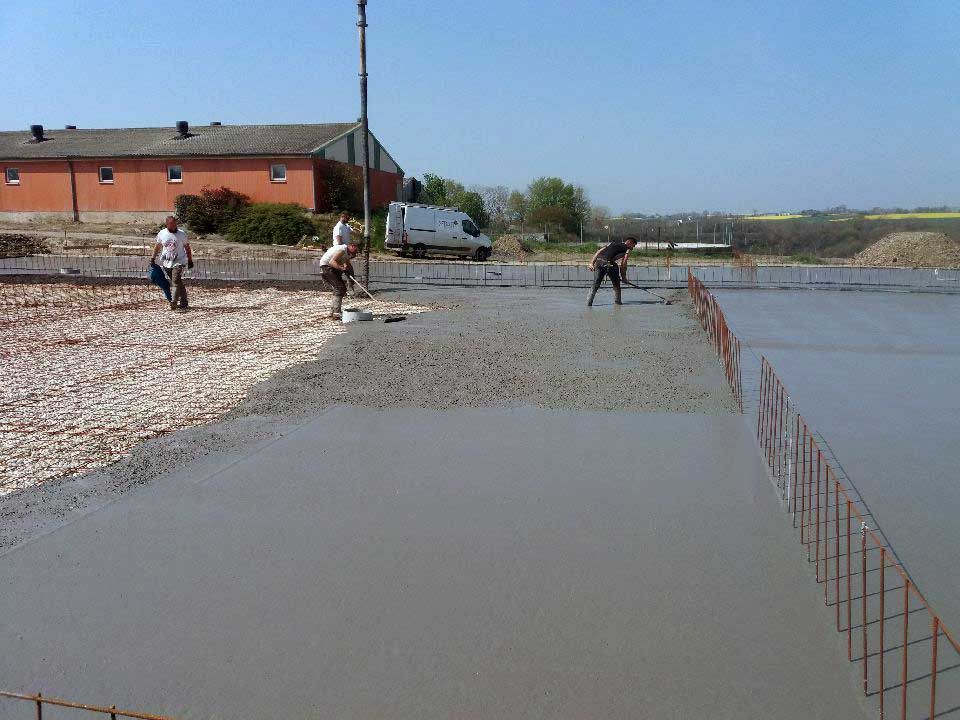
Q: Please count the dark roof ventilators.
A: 4